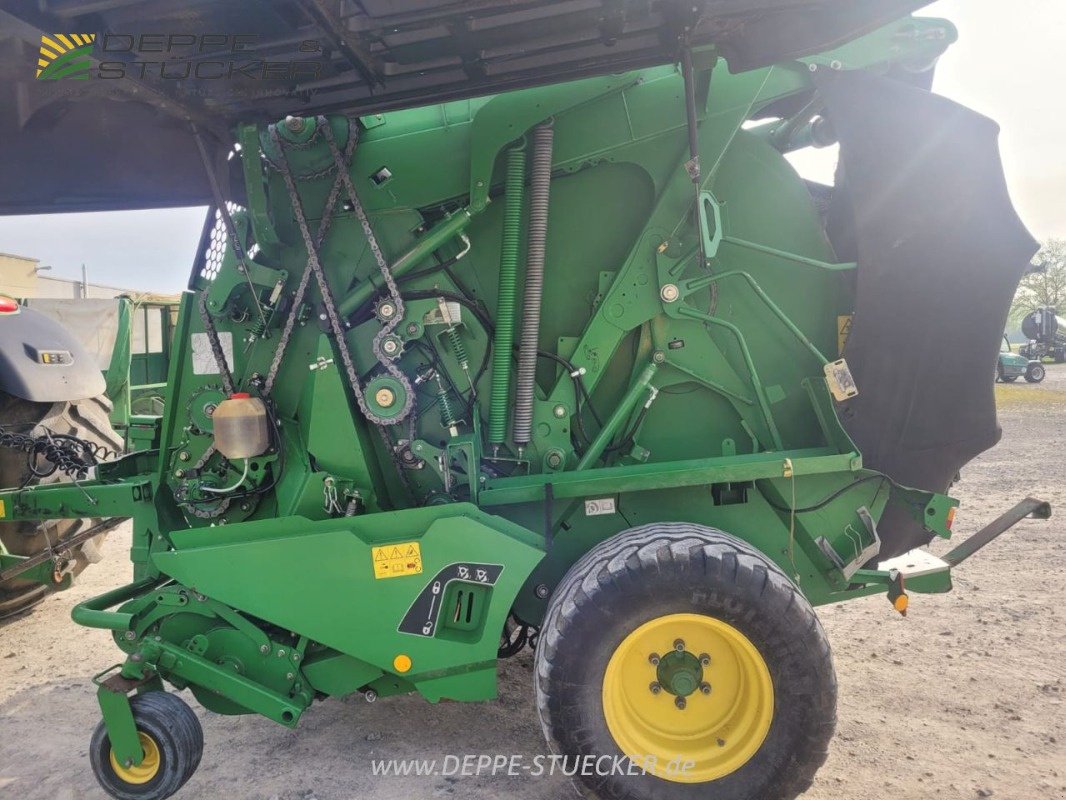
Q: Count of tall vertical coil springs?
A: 2